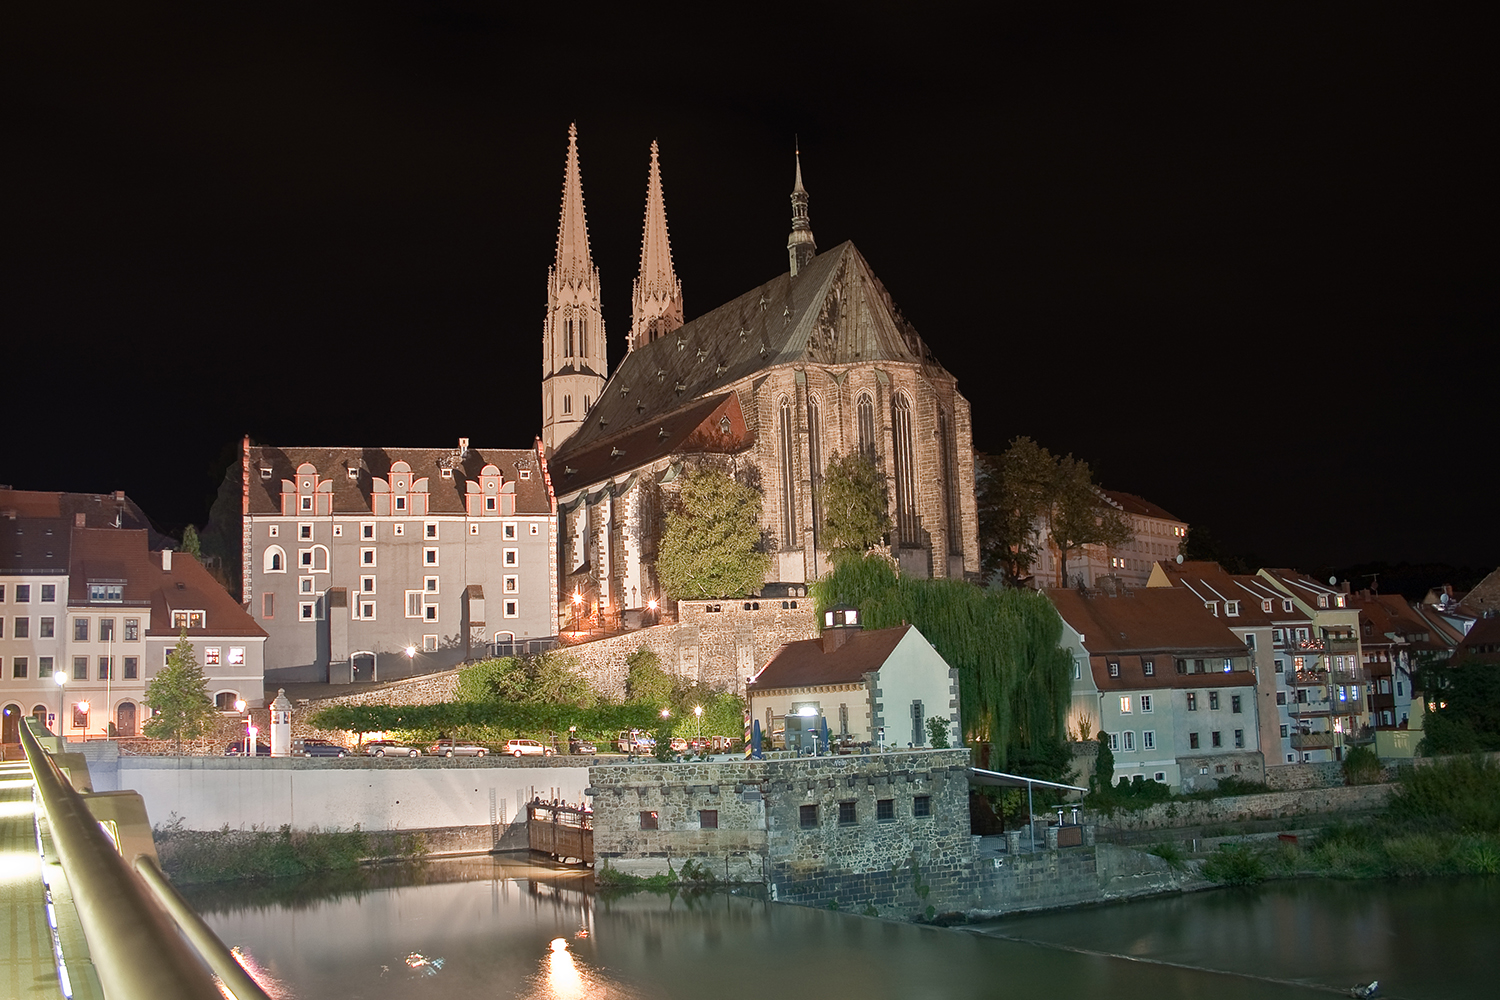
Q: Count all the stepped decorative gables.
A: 3